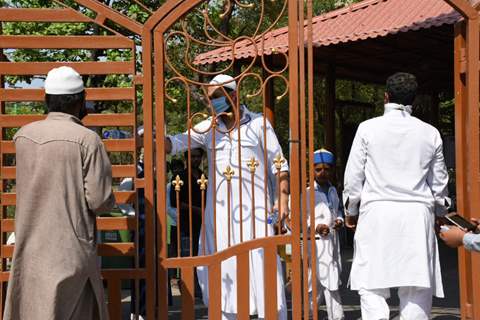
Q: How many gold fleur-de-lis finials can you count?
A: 5